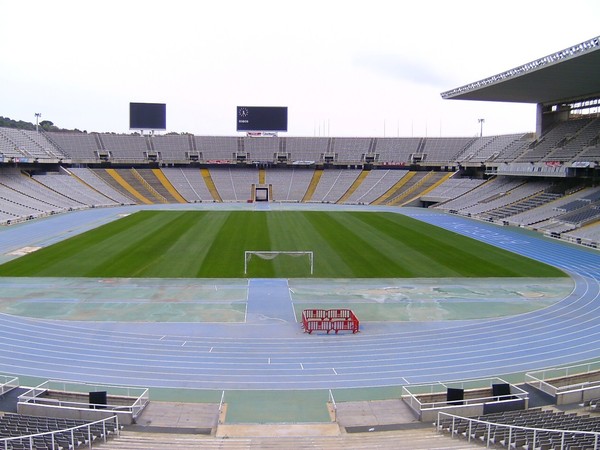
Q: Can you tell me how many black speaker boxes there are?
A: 3